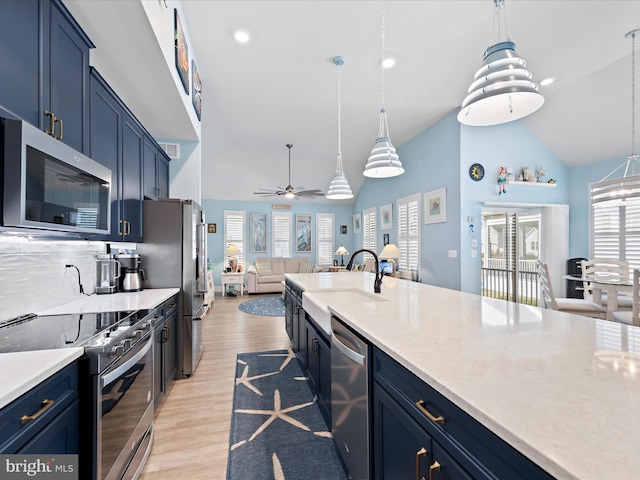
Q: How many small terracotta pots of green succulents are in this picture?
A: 0